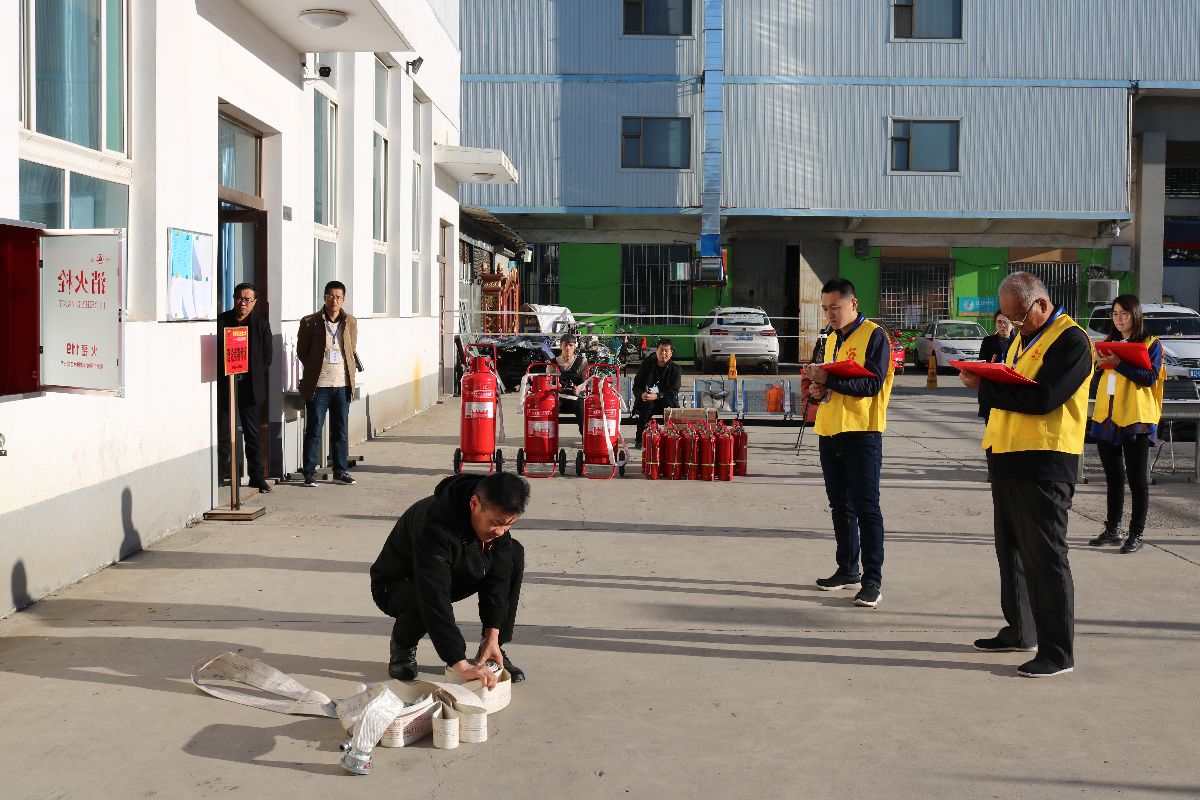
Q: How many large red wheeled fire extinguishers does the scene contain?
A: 3